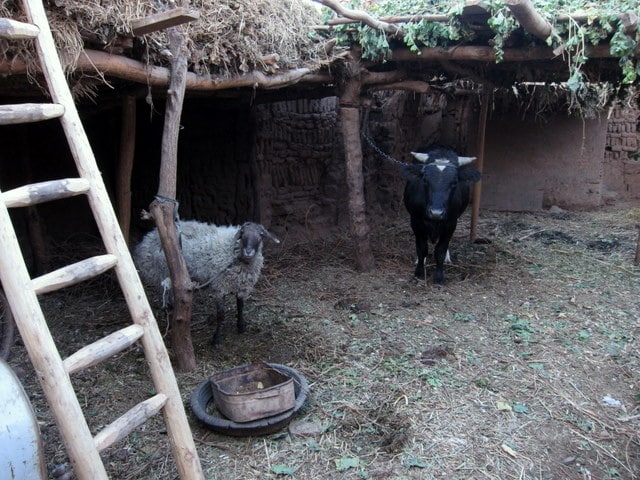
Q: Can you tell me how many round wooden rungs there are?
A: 6